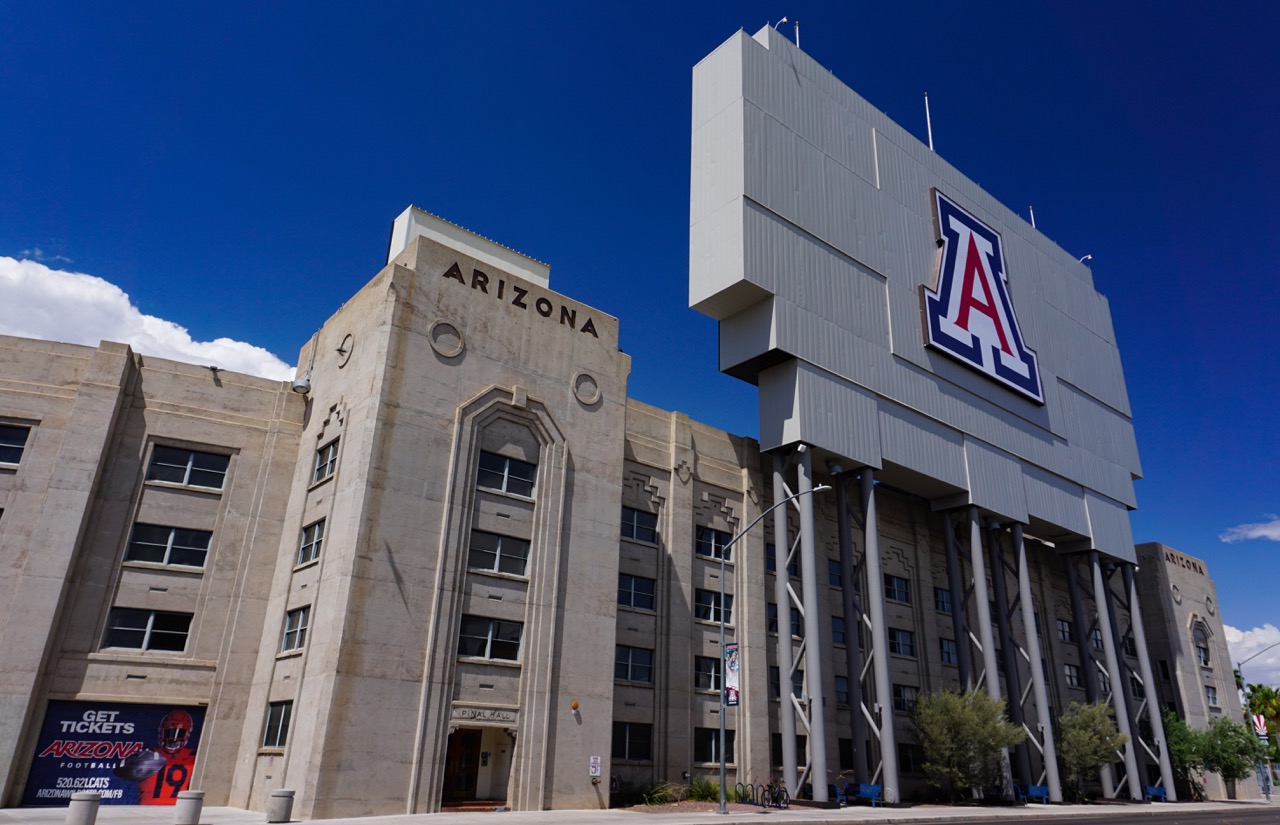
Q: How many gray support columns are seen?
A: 12